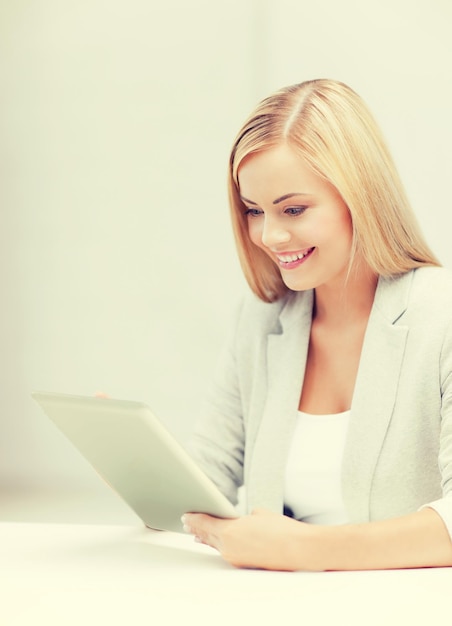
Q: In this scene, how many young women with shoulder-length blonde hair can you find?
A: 1